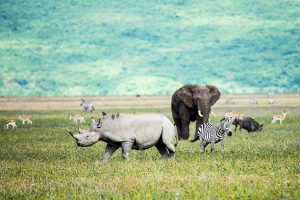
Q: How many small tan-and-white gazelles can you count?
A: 5